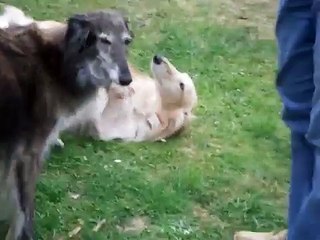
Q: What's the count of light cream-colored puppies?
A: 1